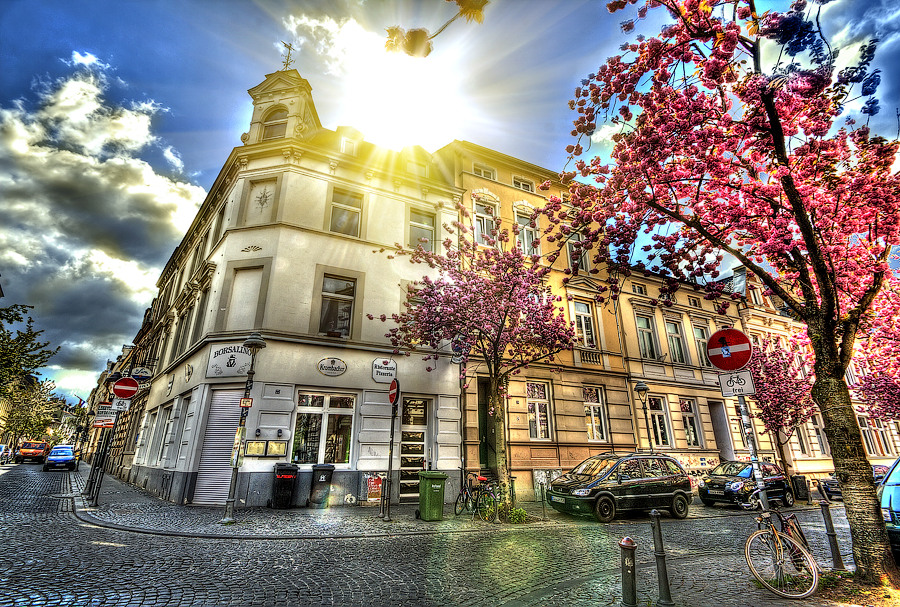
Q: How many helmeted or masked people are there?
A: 0